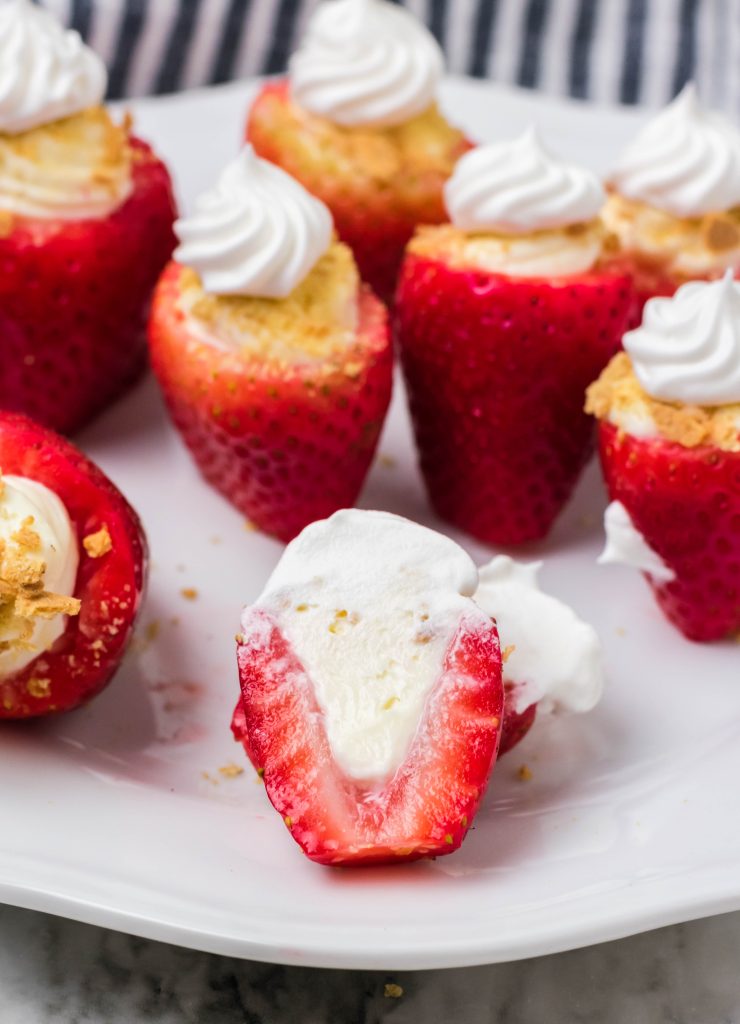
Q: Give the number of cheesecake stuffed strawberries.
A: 8